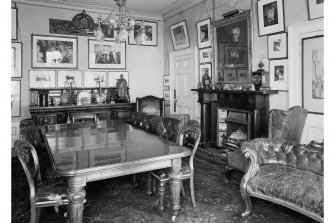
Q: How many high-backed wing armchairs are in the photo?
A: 2